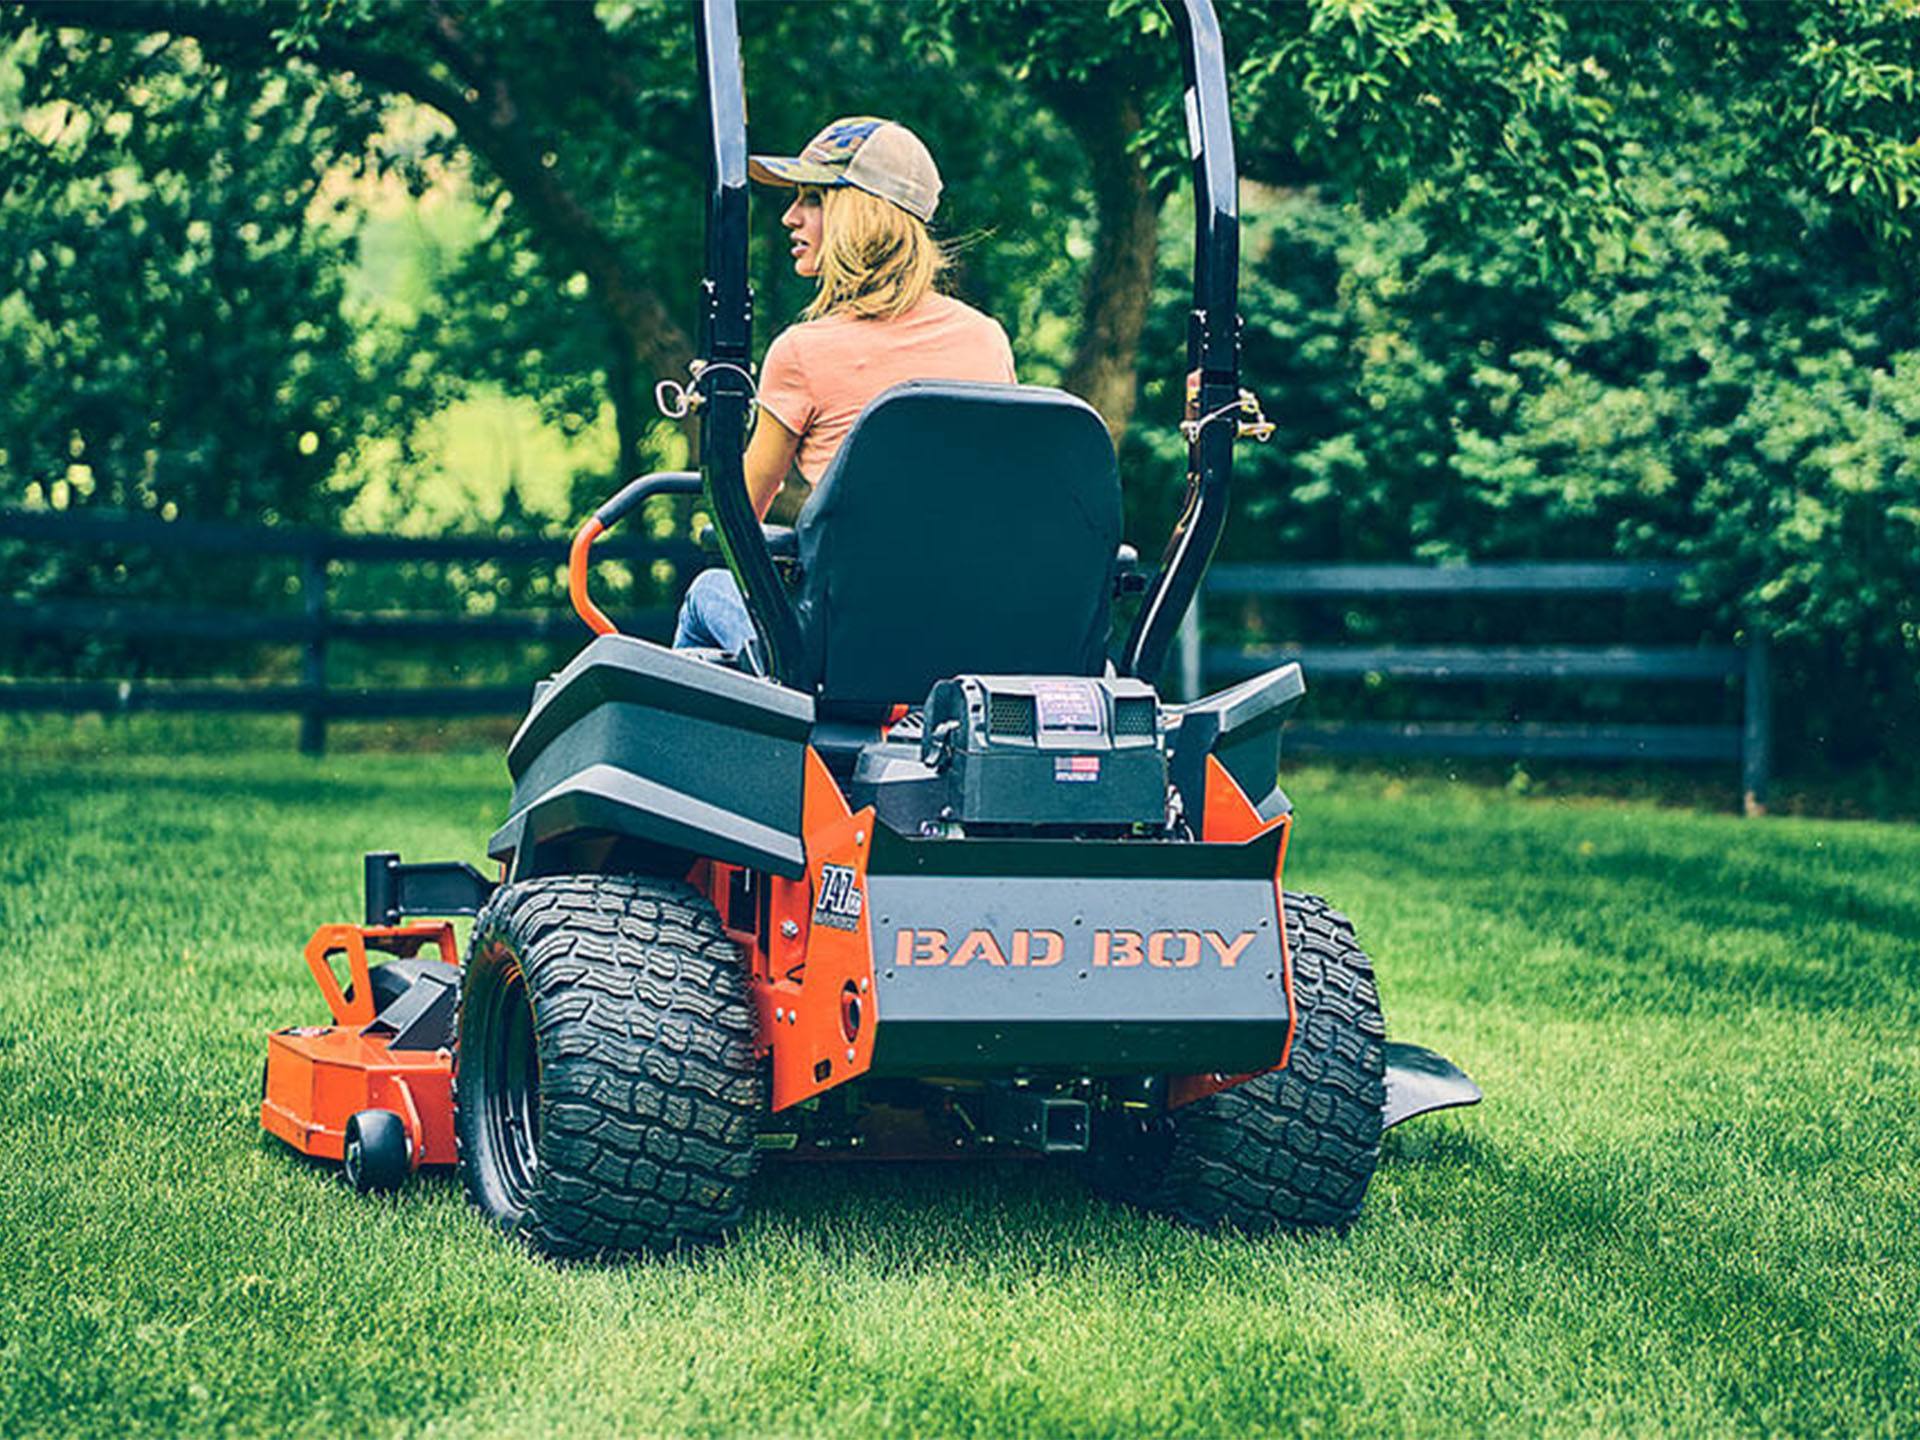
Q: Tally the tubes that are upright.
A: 2